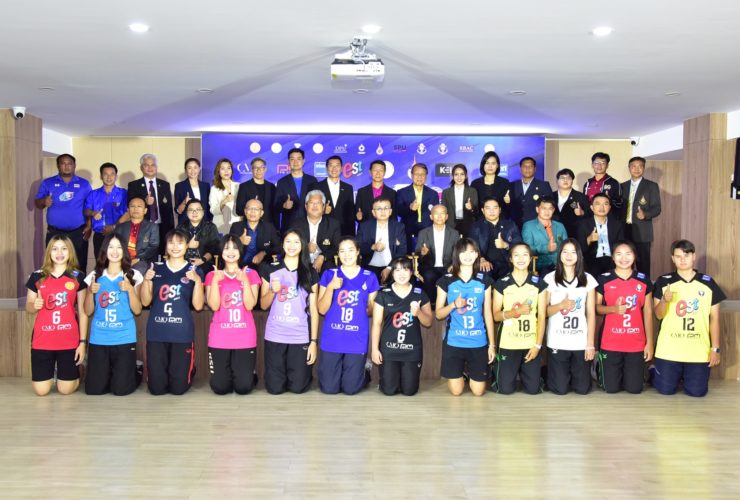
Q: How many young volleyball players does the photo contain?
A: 12